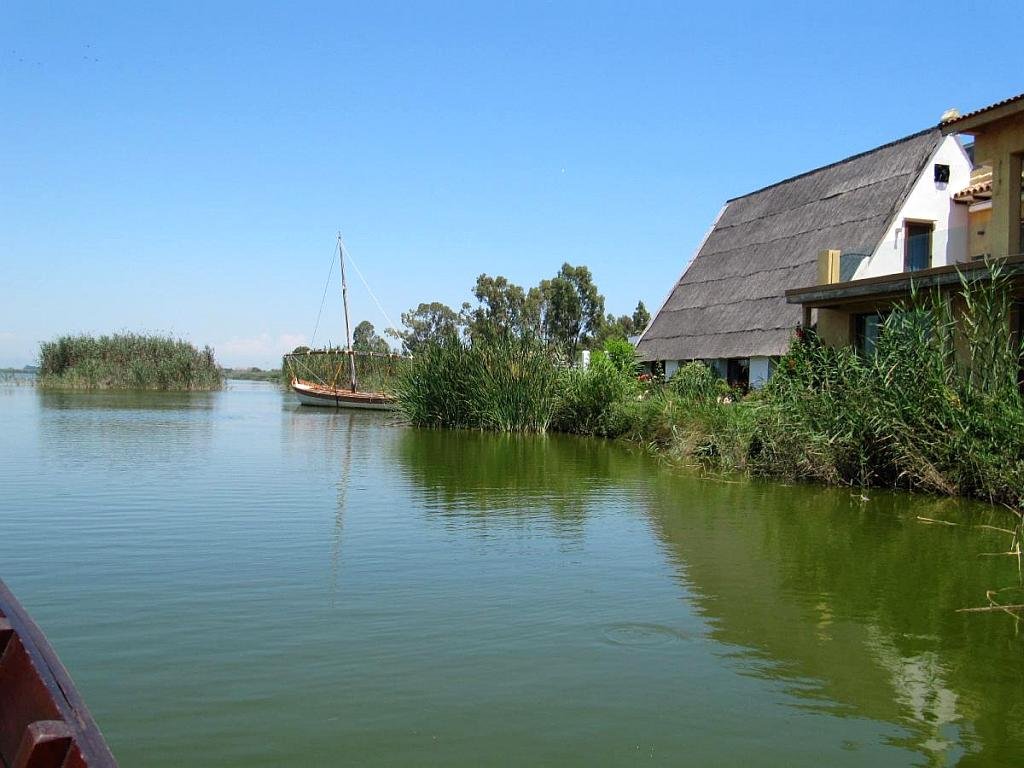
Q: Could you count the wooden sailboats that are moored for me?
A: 1